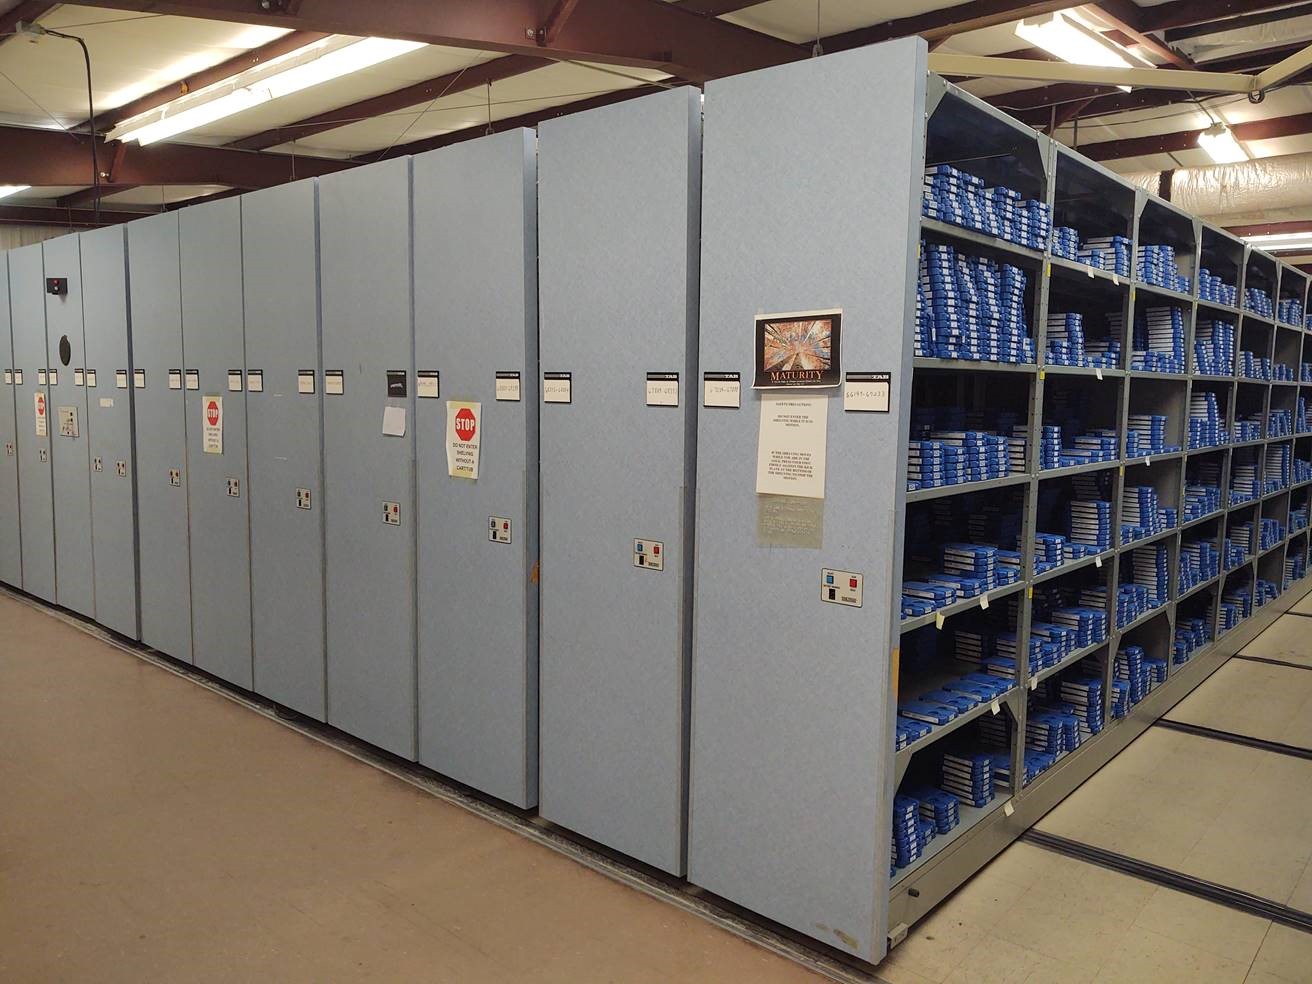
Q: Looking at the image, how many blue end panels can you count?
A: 11